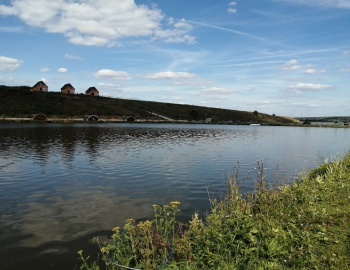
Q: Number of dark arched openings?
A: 3